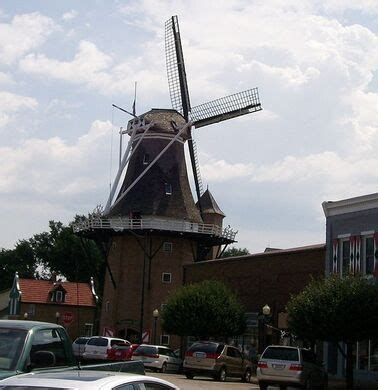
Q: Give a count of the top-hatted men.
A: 0